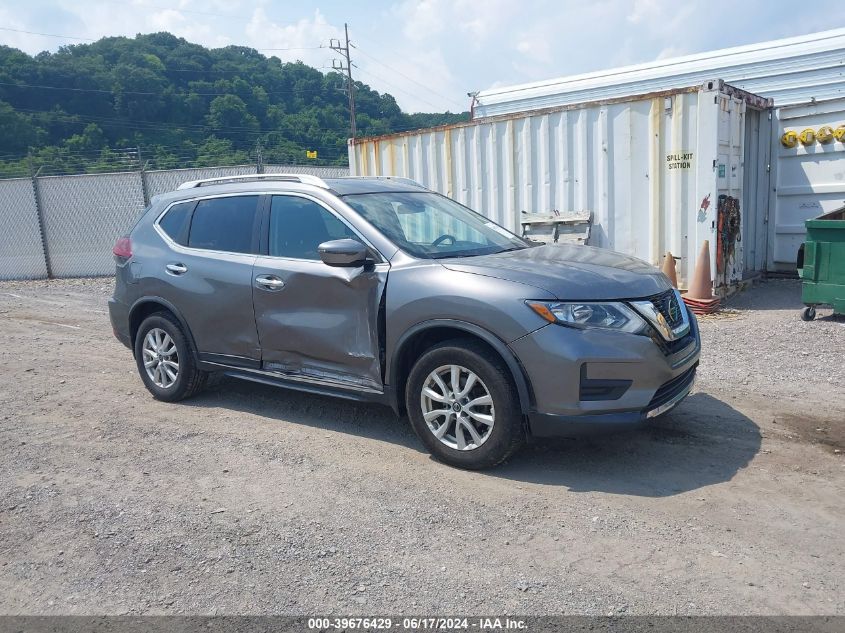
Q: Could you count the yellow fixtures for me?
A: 4